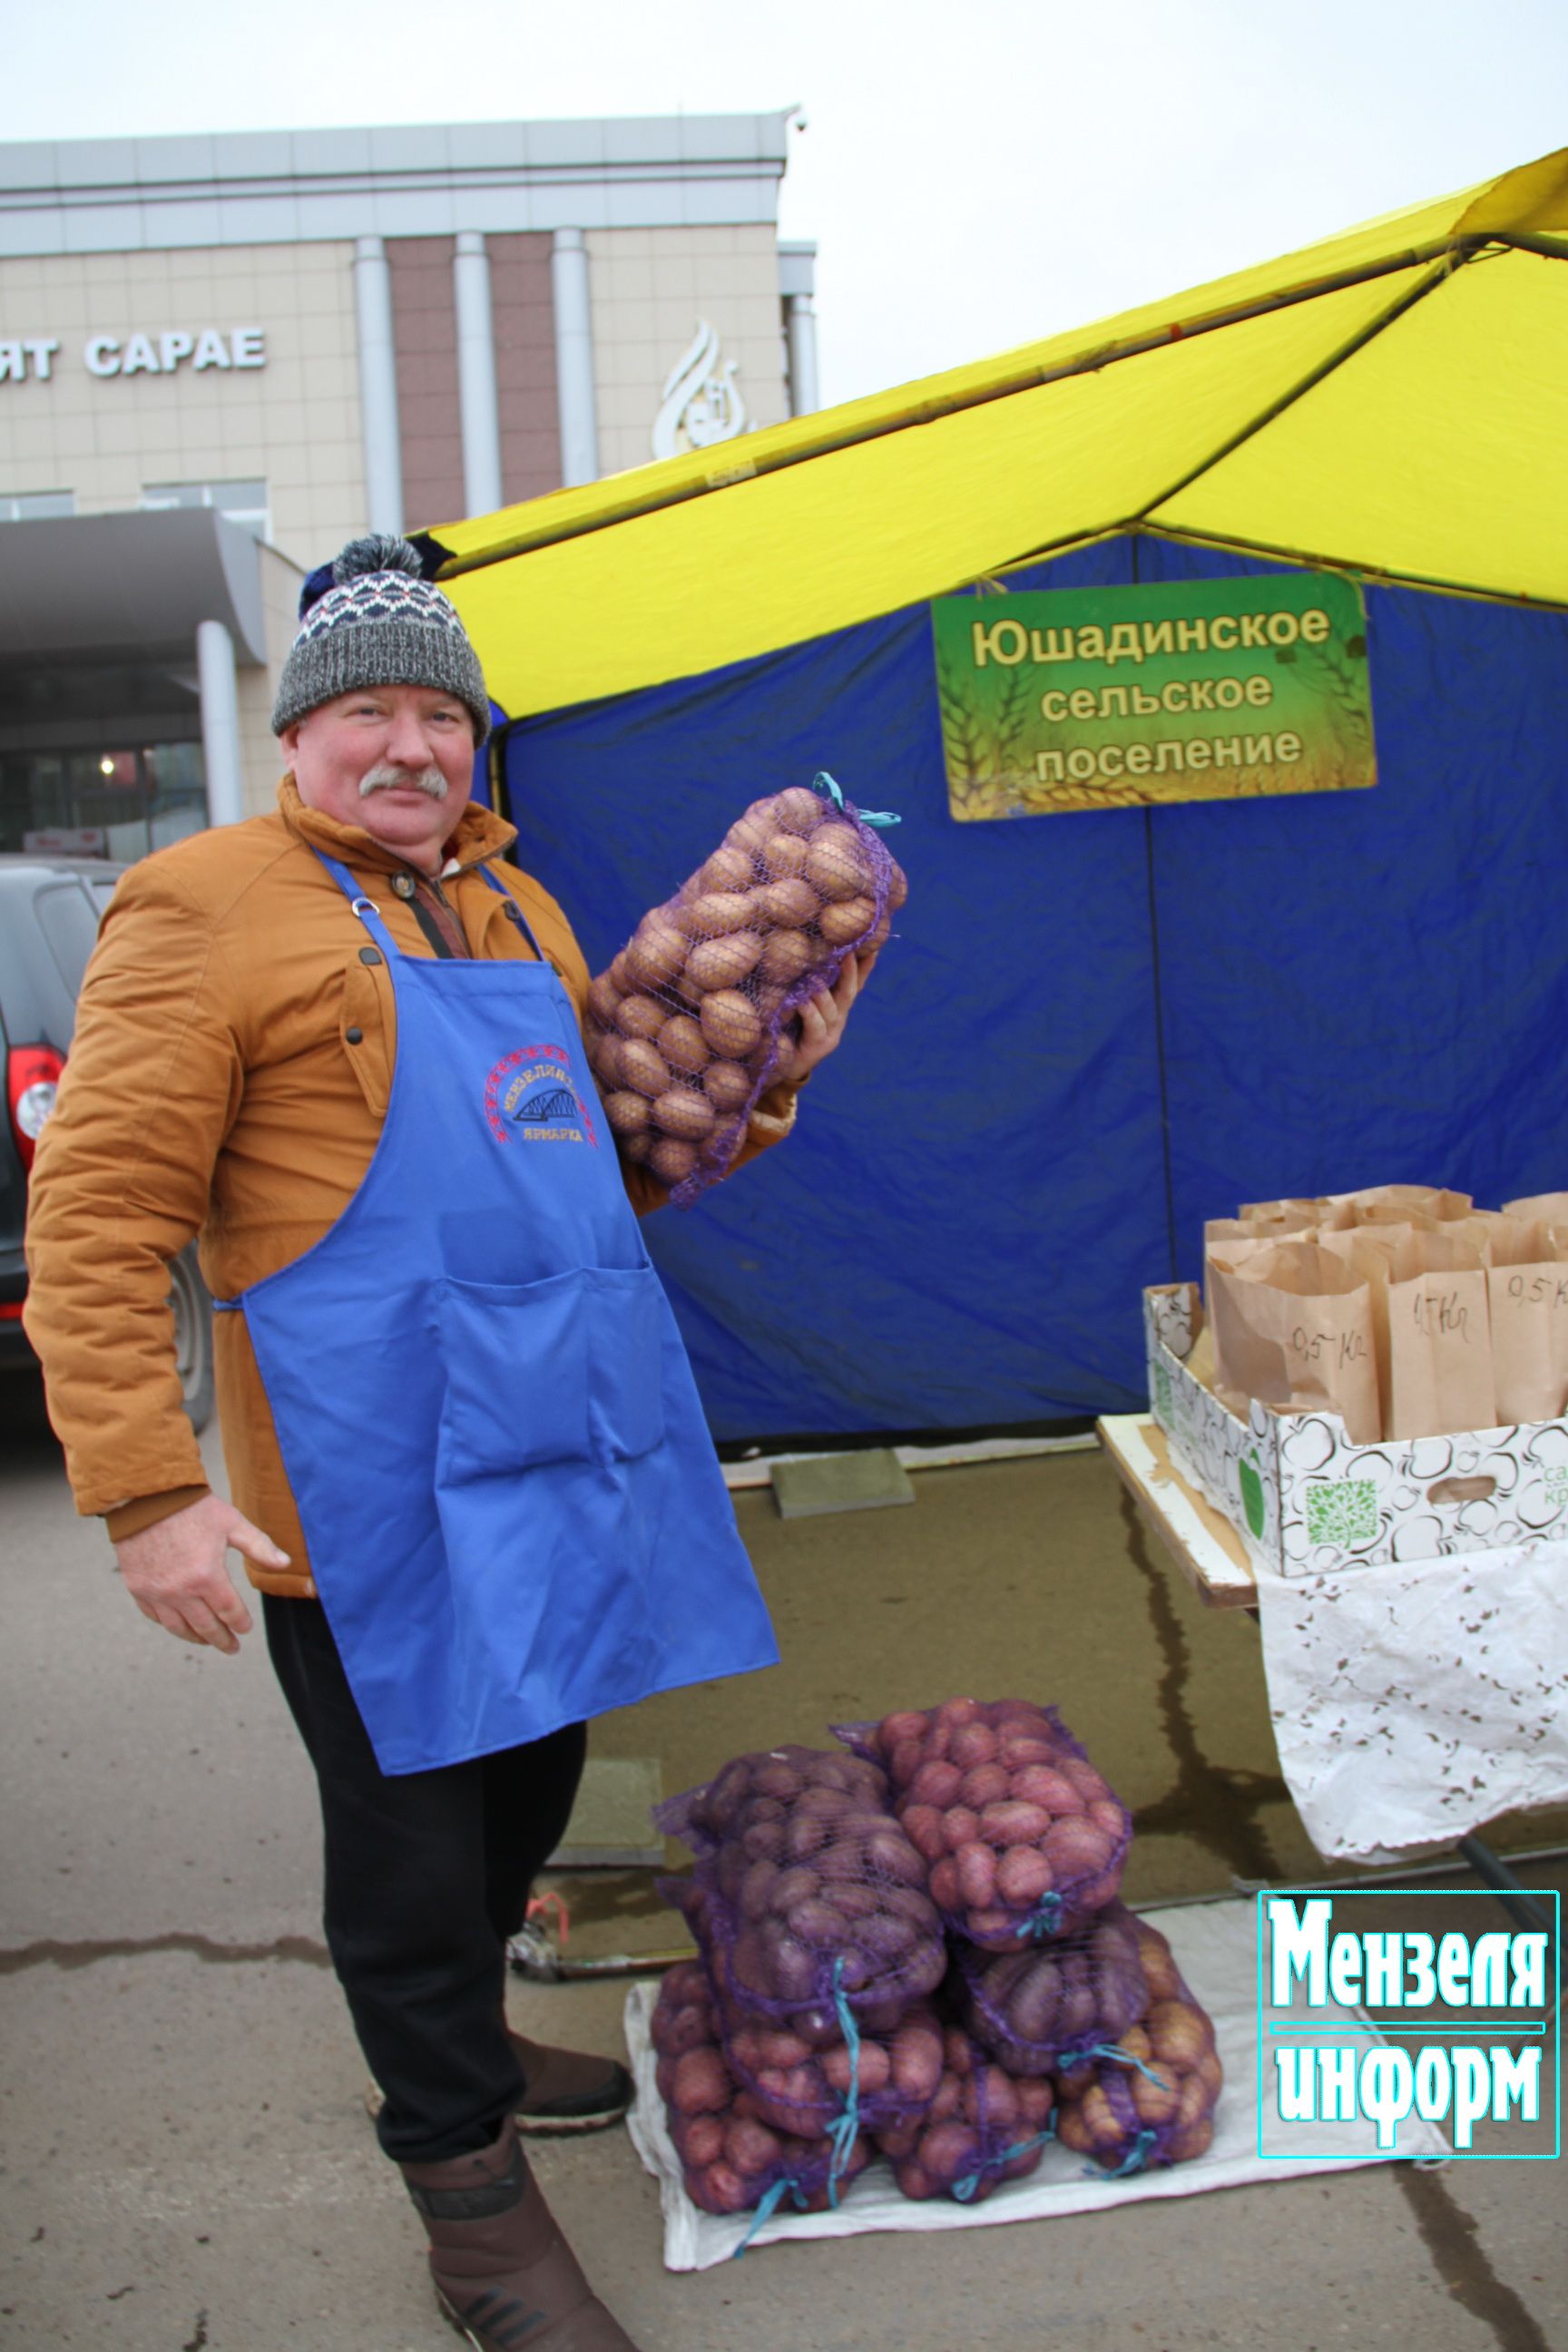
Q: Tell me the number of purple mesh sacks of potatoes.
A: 8